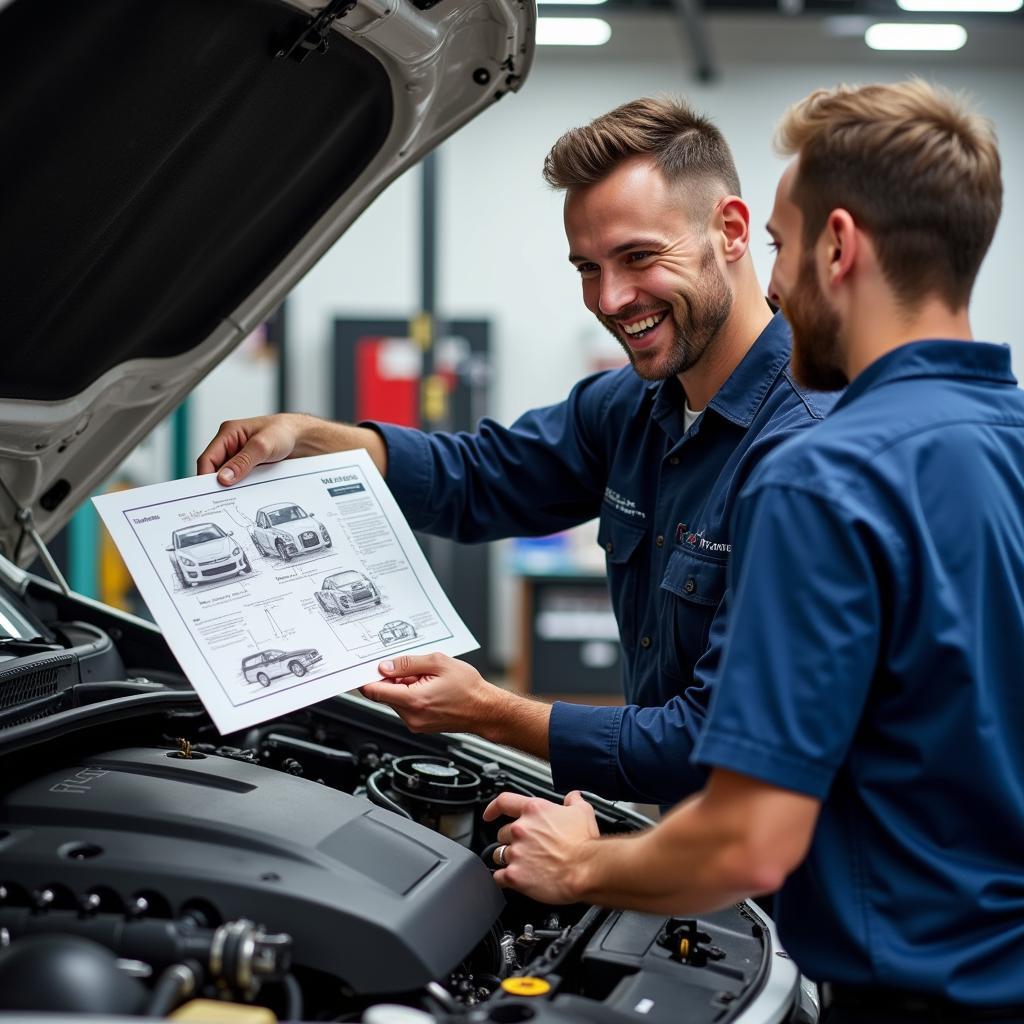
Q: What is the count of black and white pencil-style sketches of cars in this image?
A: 5